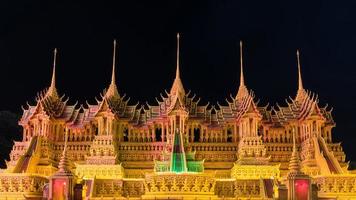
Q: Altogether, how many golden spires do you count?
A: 5